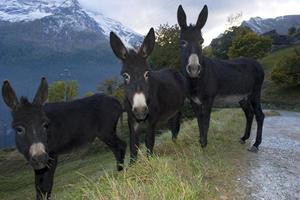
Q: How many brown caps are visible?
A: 0